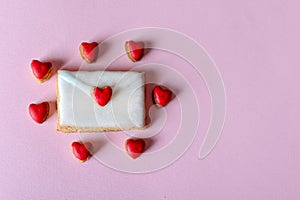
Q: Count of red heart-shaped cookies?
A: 8